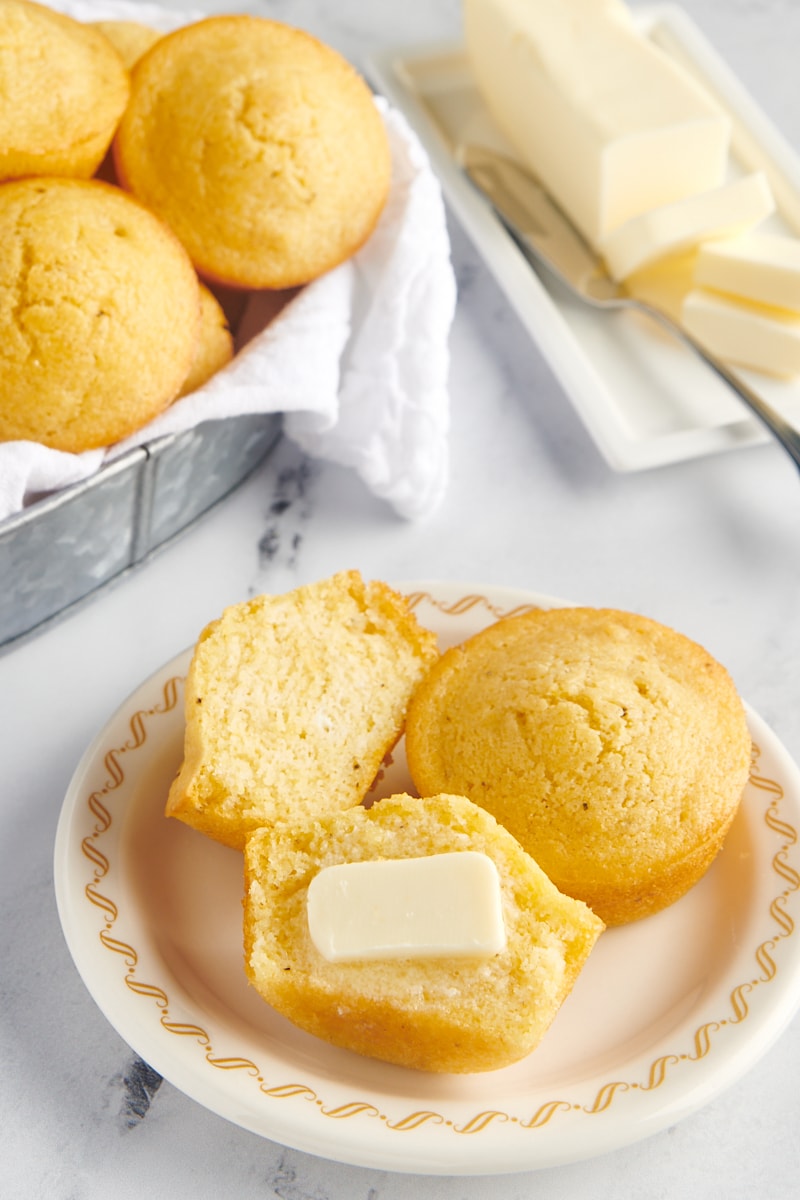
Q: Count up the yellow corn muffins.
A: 7